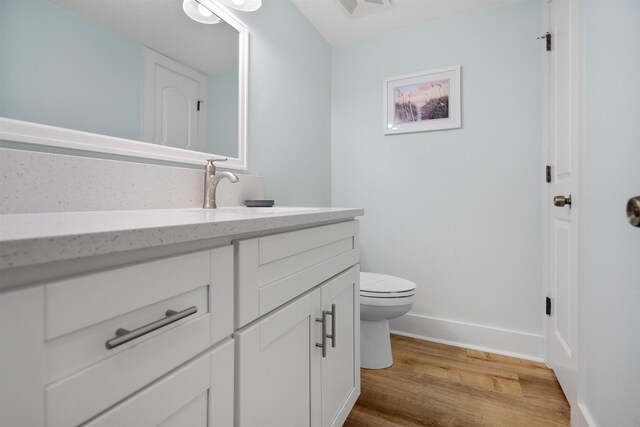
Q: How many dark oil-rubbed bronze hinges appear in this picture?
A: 3